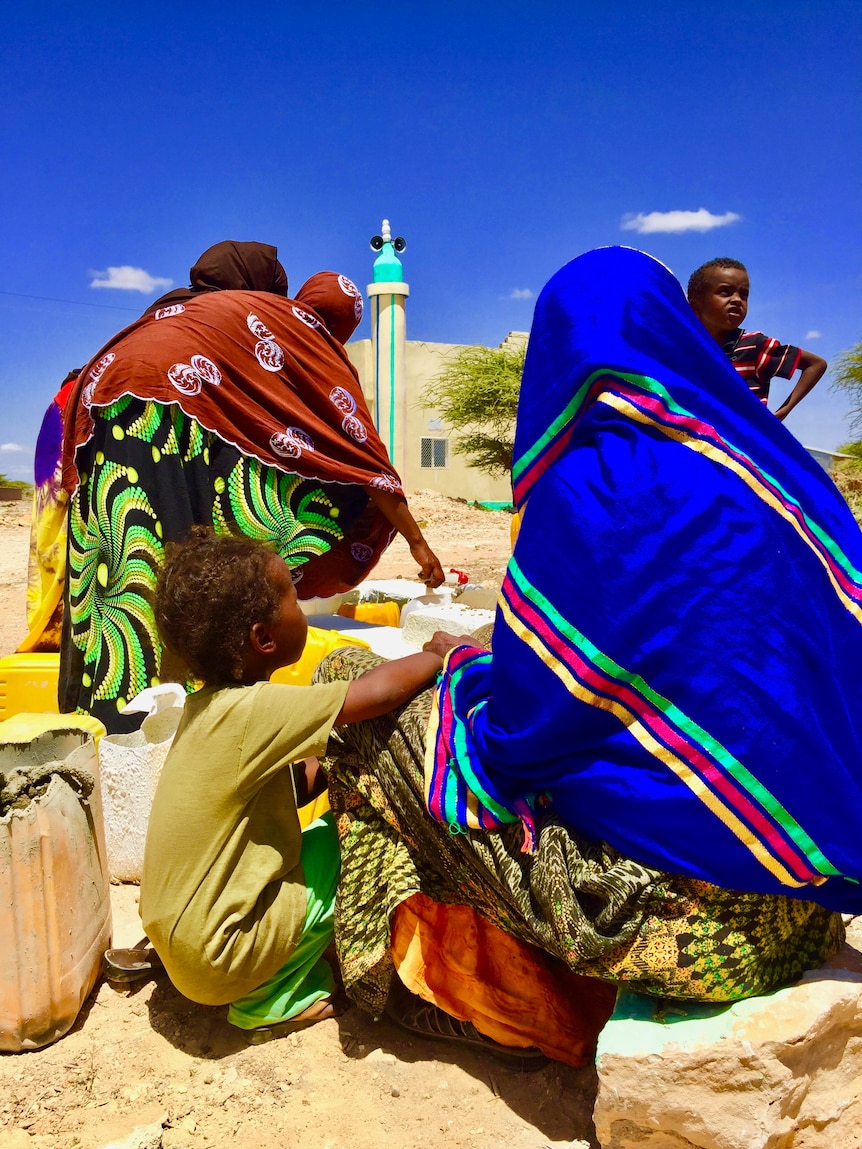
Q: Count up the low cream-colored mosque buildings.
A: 1